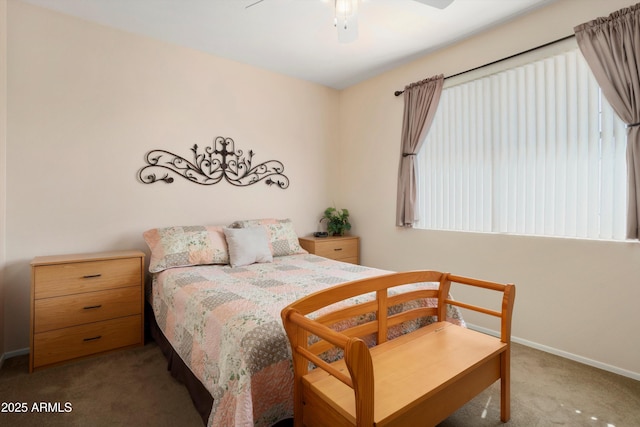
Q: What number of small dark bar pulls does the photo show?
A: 4